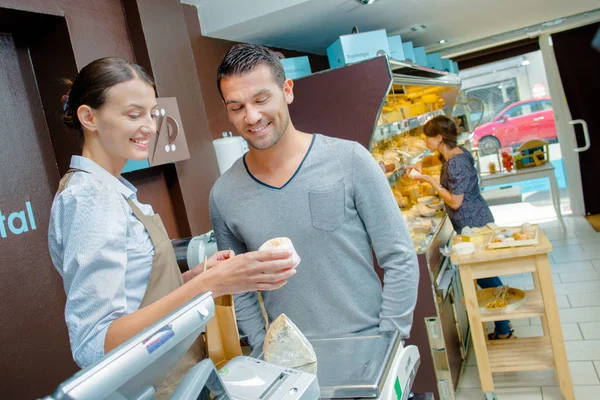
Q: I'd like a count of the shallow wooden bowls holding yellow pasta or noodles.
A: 1